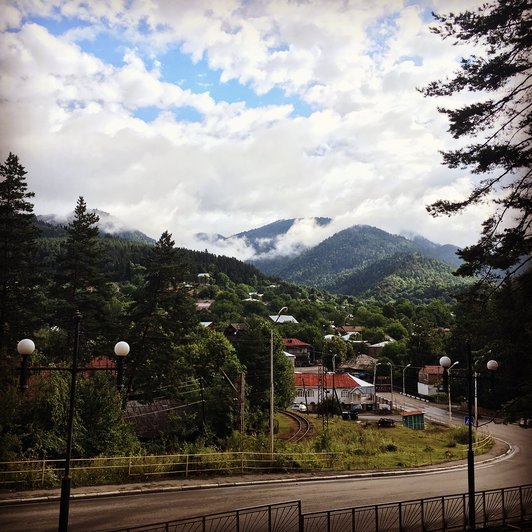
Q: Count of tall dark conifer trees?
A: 4